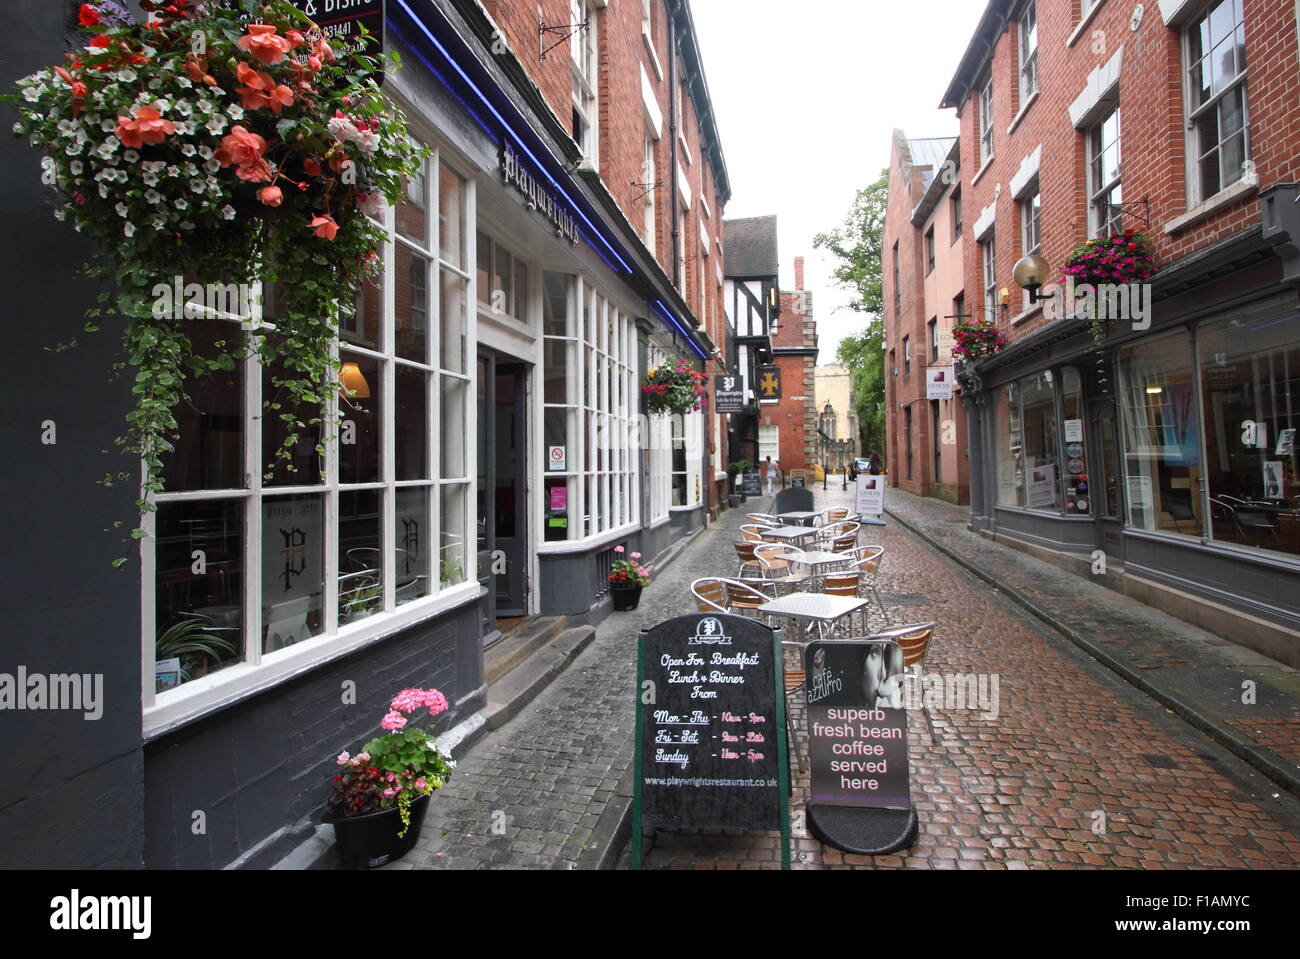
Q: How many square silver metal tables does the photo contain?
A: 4